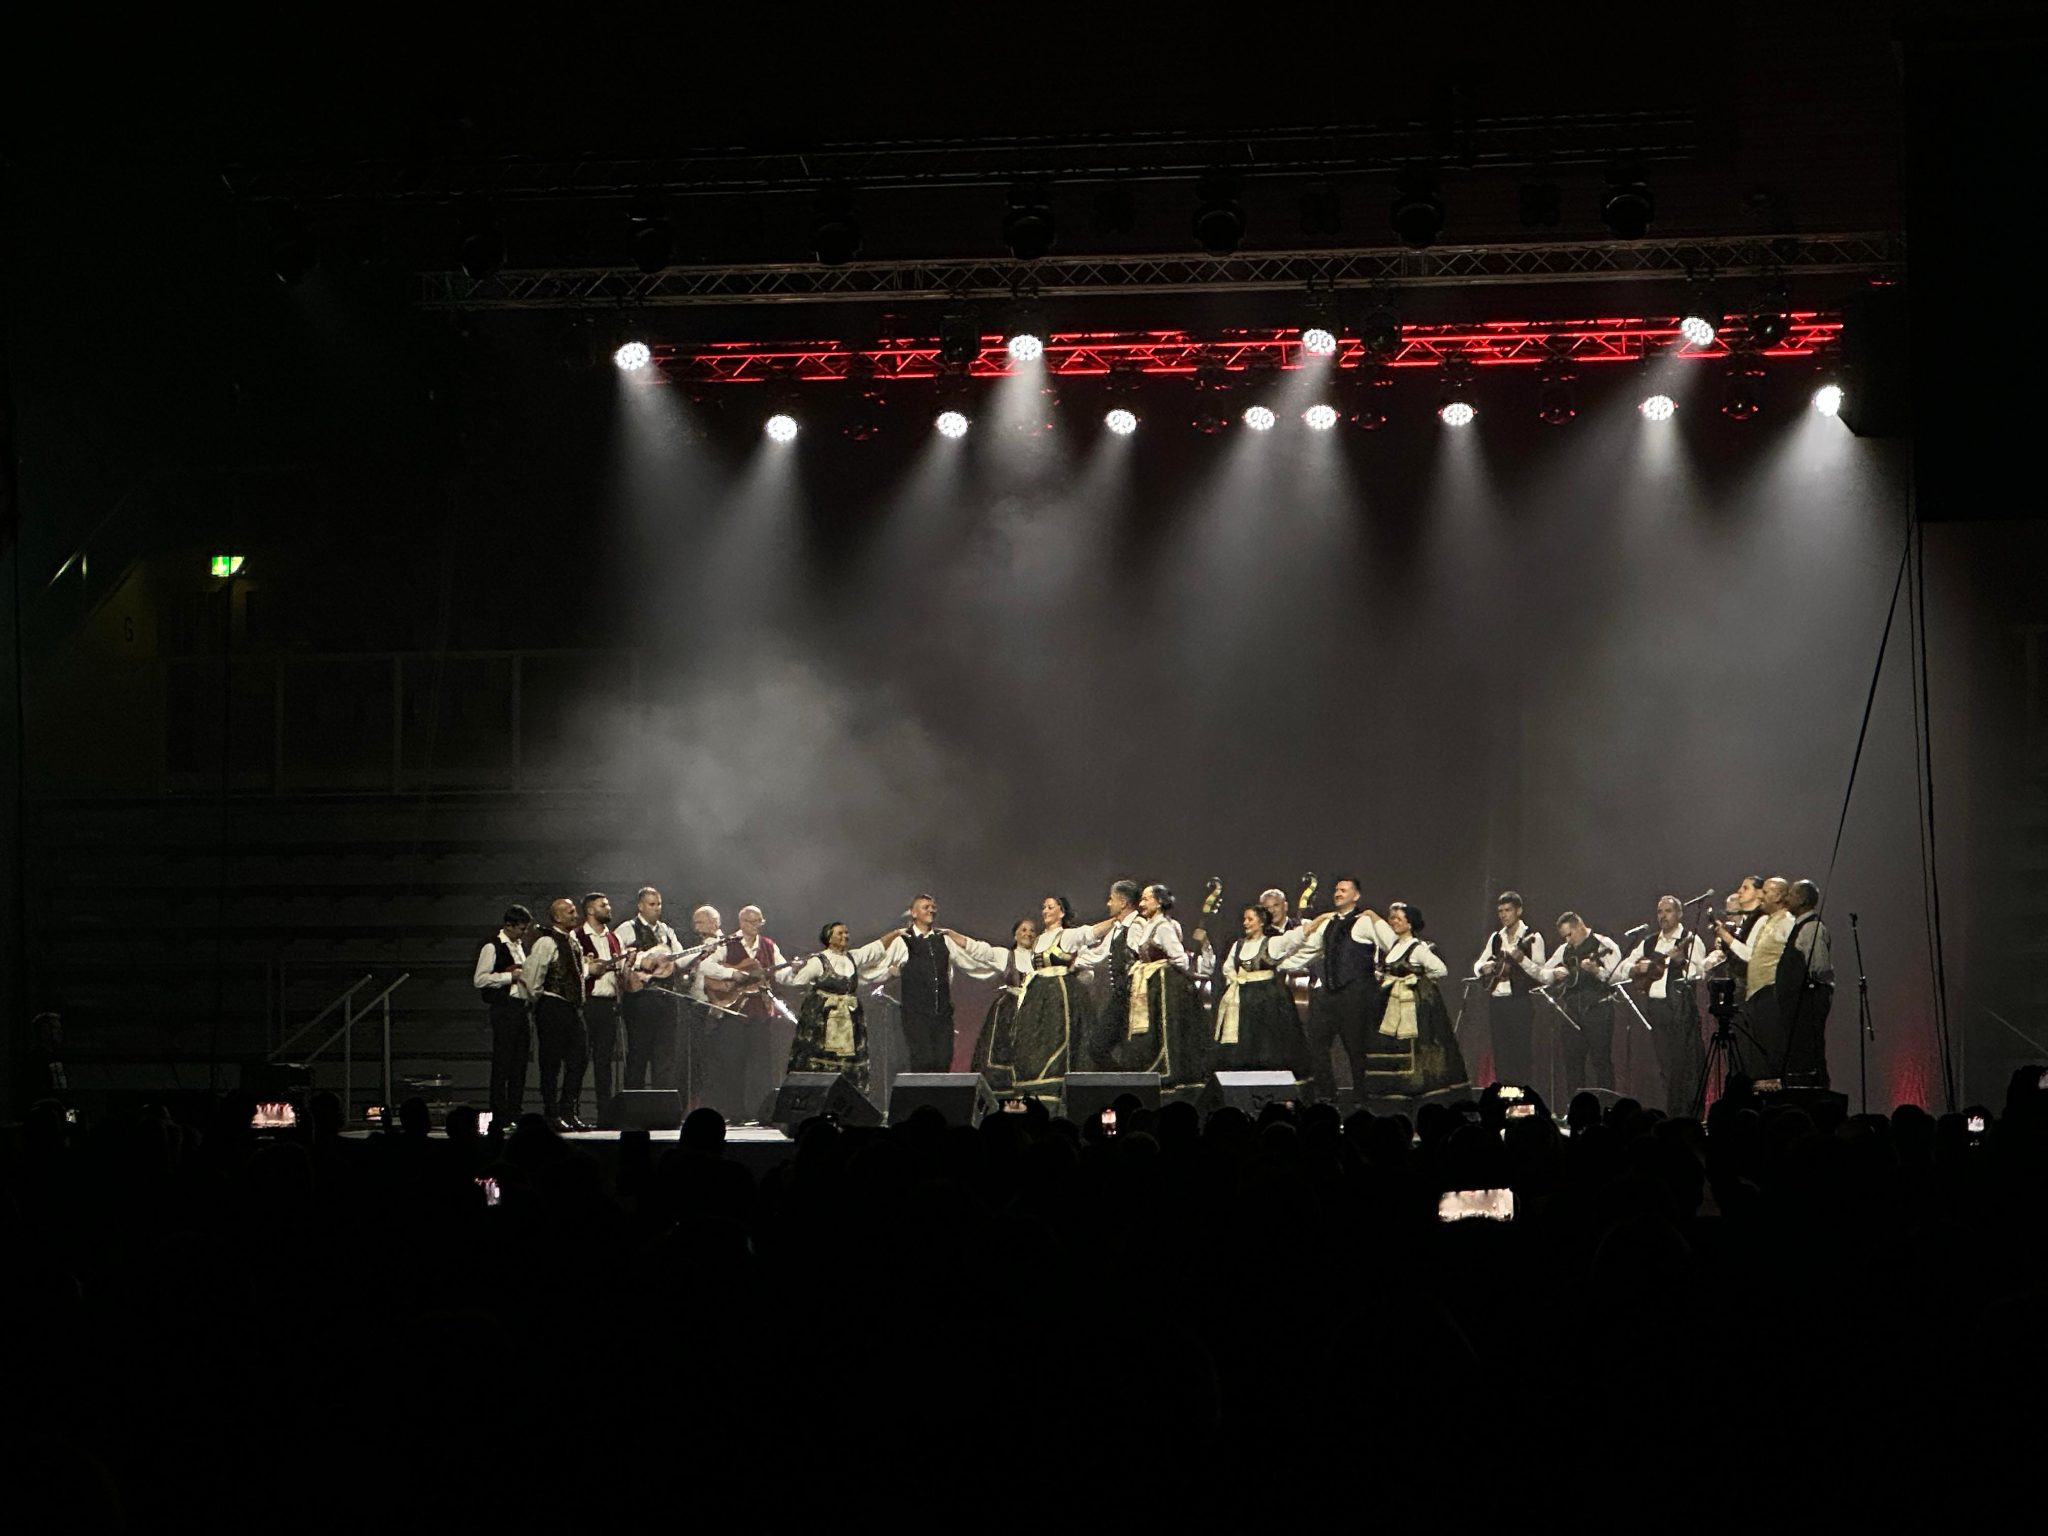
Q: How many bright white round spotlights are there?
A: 12